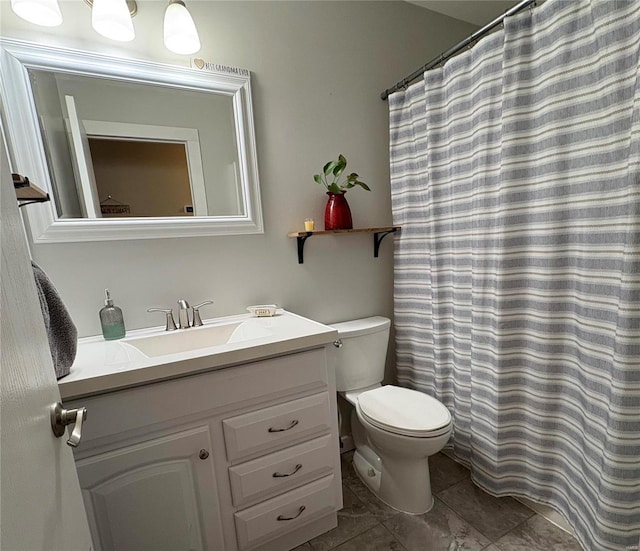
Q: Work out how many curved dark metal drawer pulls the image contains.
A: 3